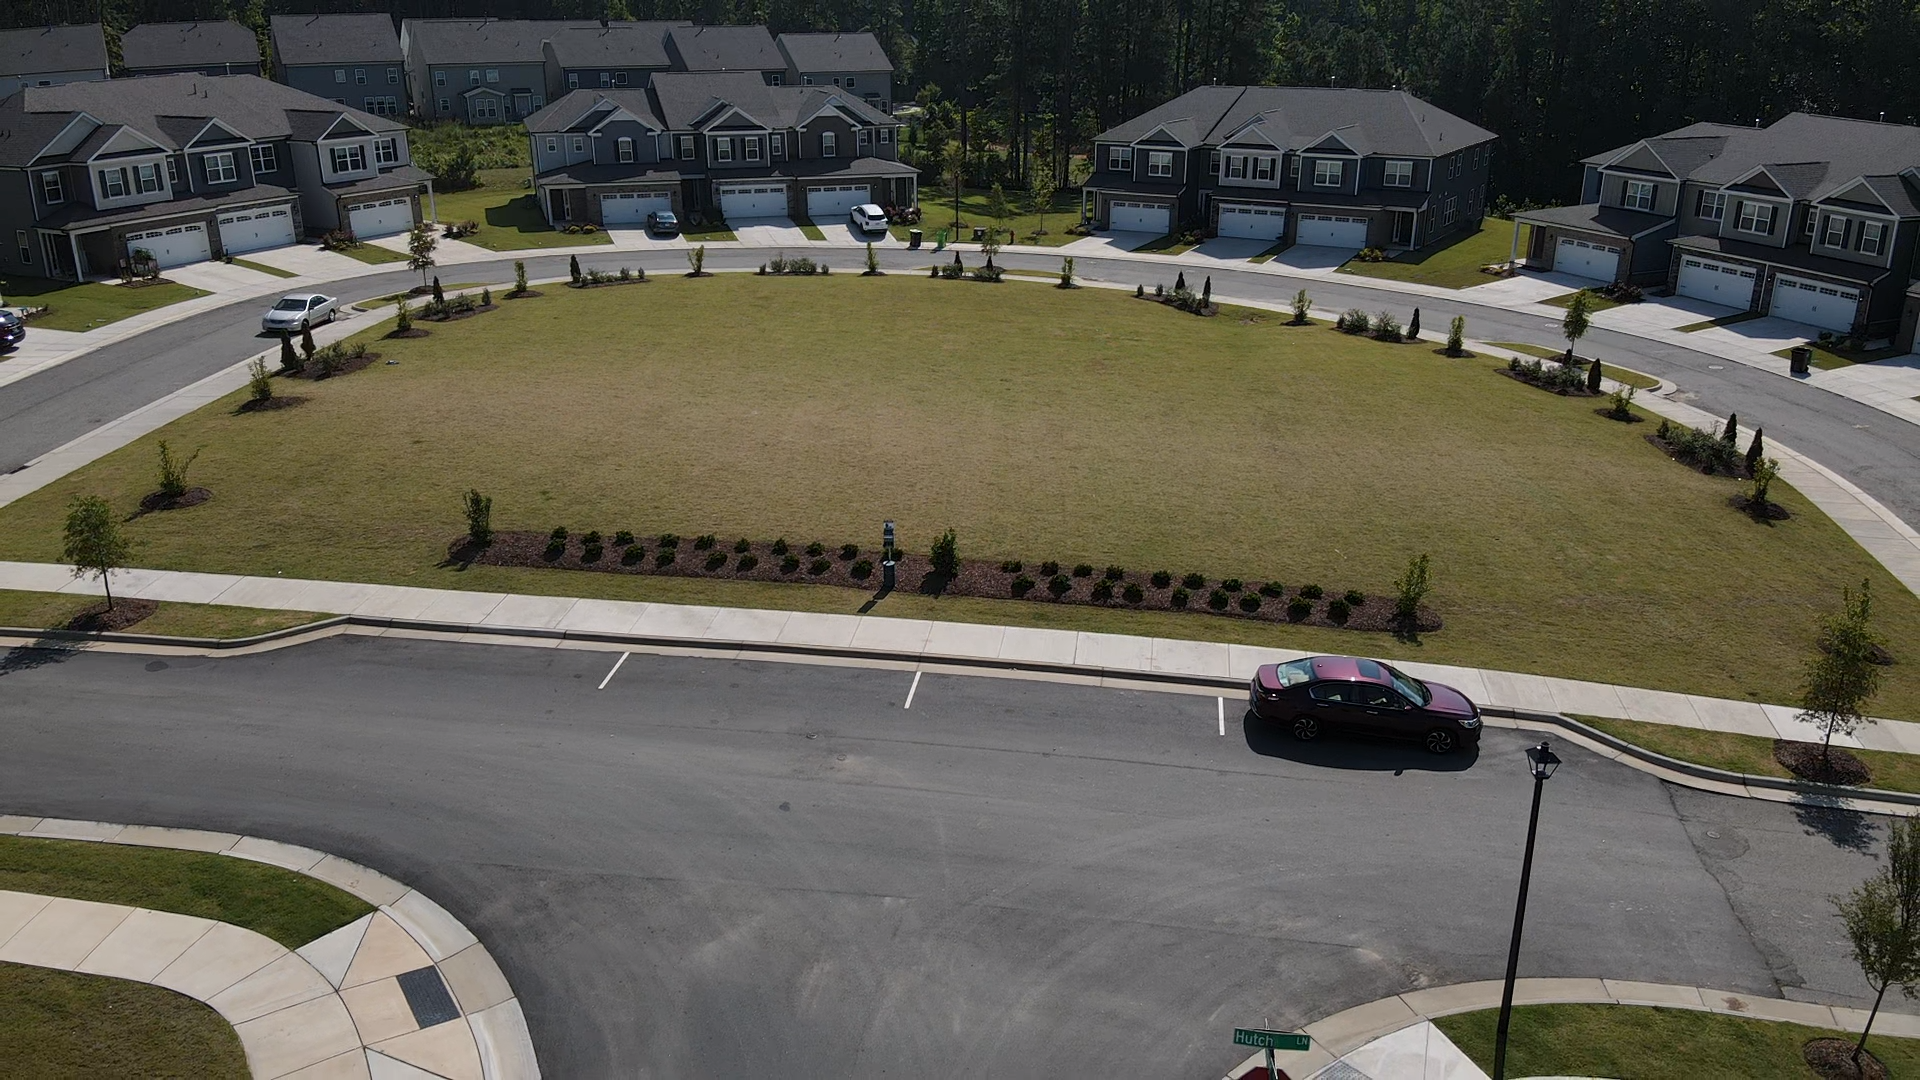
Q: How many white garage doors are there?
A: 12